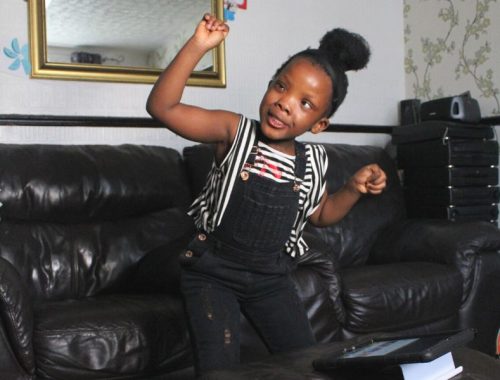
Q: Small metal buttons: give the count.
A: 4